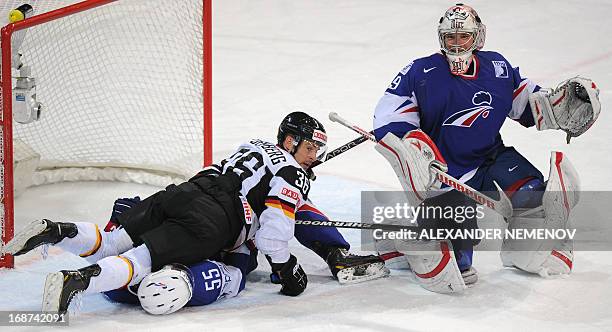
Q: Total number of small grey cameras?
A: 1